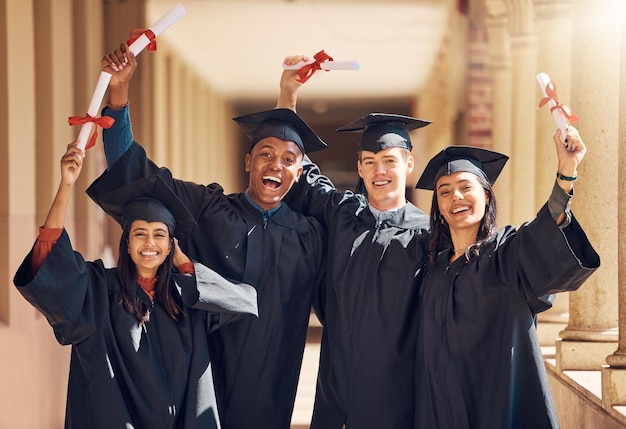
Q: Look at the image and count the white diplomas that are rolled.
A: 4